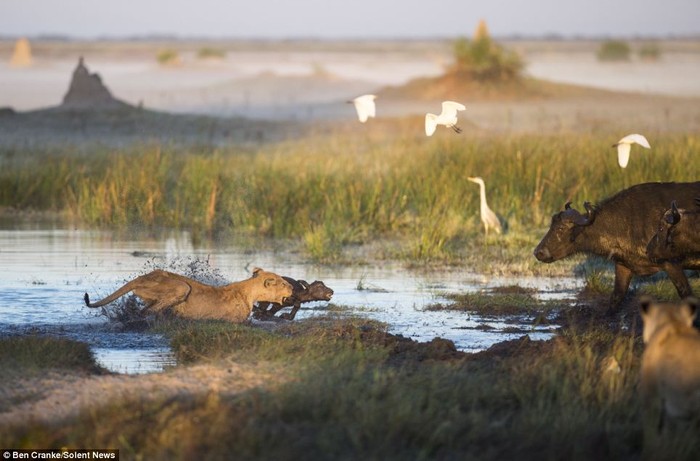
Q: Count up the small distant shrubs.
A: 4